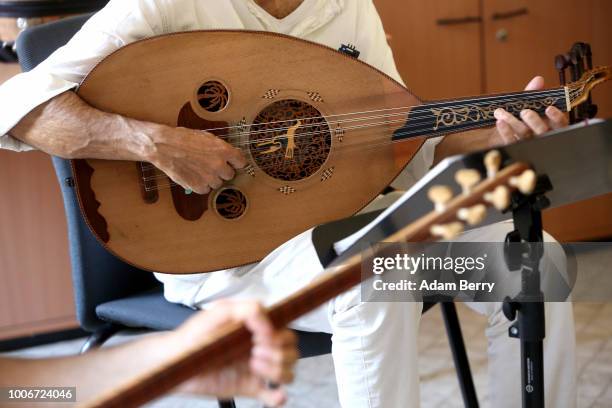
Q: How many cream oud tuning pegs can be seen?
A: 7